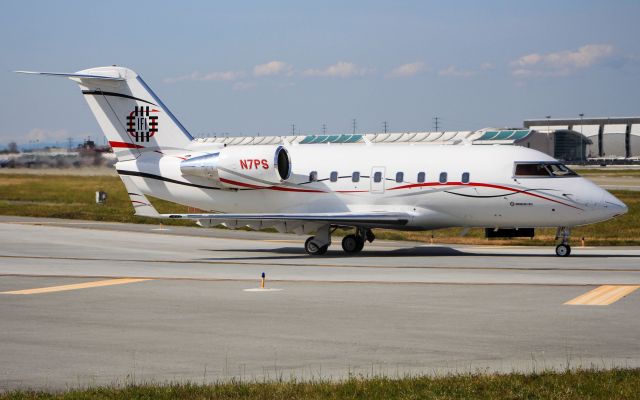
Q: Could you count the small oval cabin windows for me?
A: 8